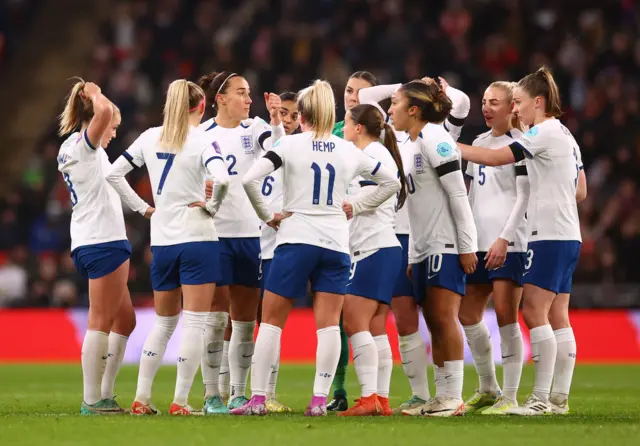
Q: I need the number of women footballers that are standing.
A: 11